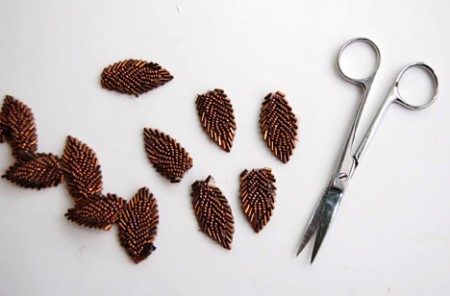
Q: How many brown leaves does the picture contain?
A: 11